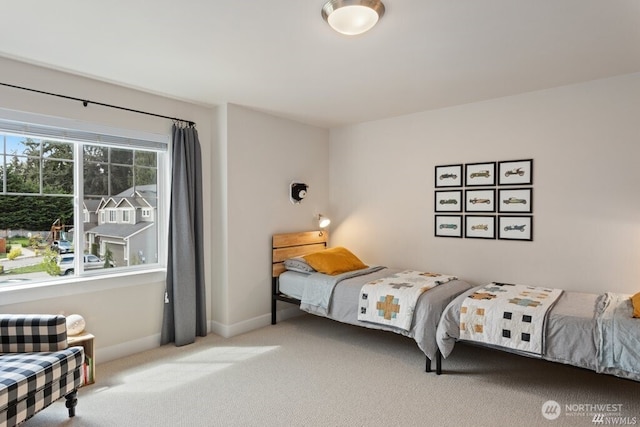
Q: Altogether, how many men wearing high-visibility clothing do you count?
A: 0